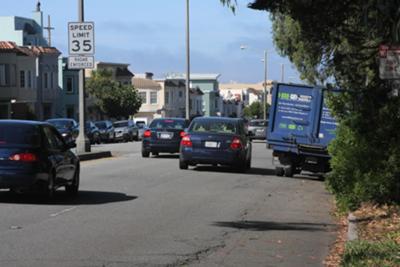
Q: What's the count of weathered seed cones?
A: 0